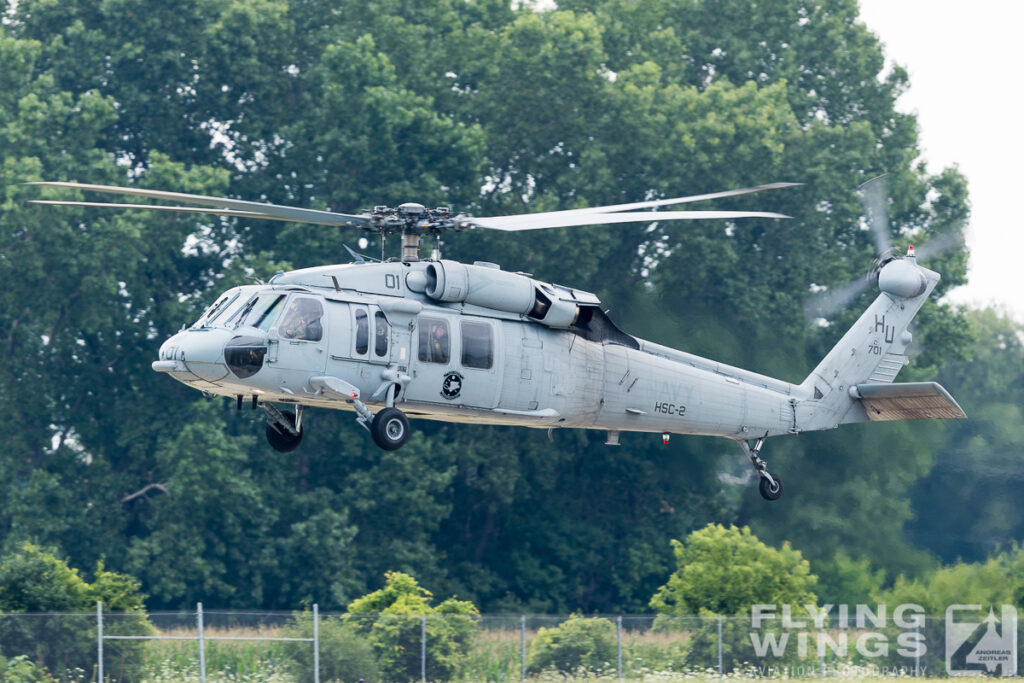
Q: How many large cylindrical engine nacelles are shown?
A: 1